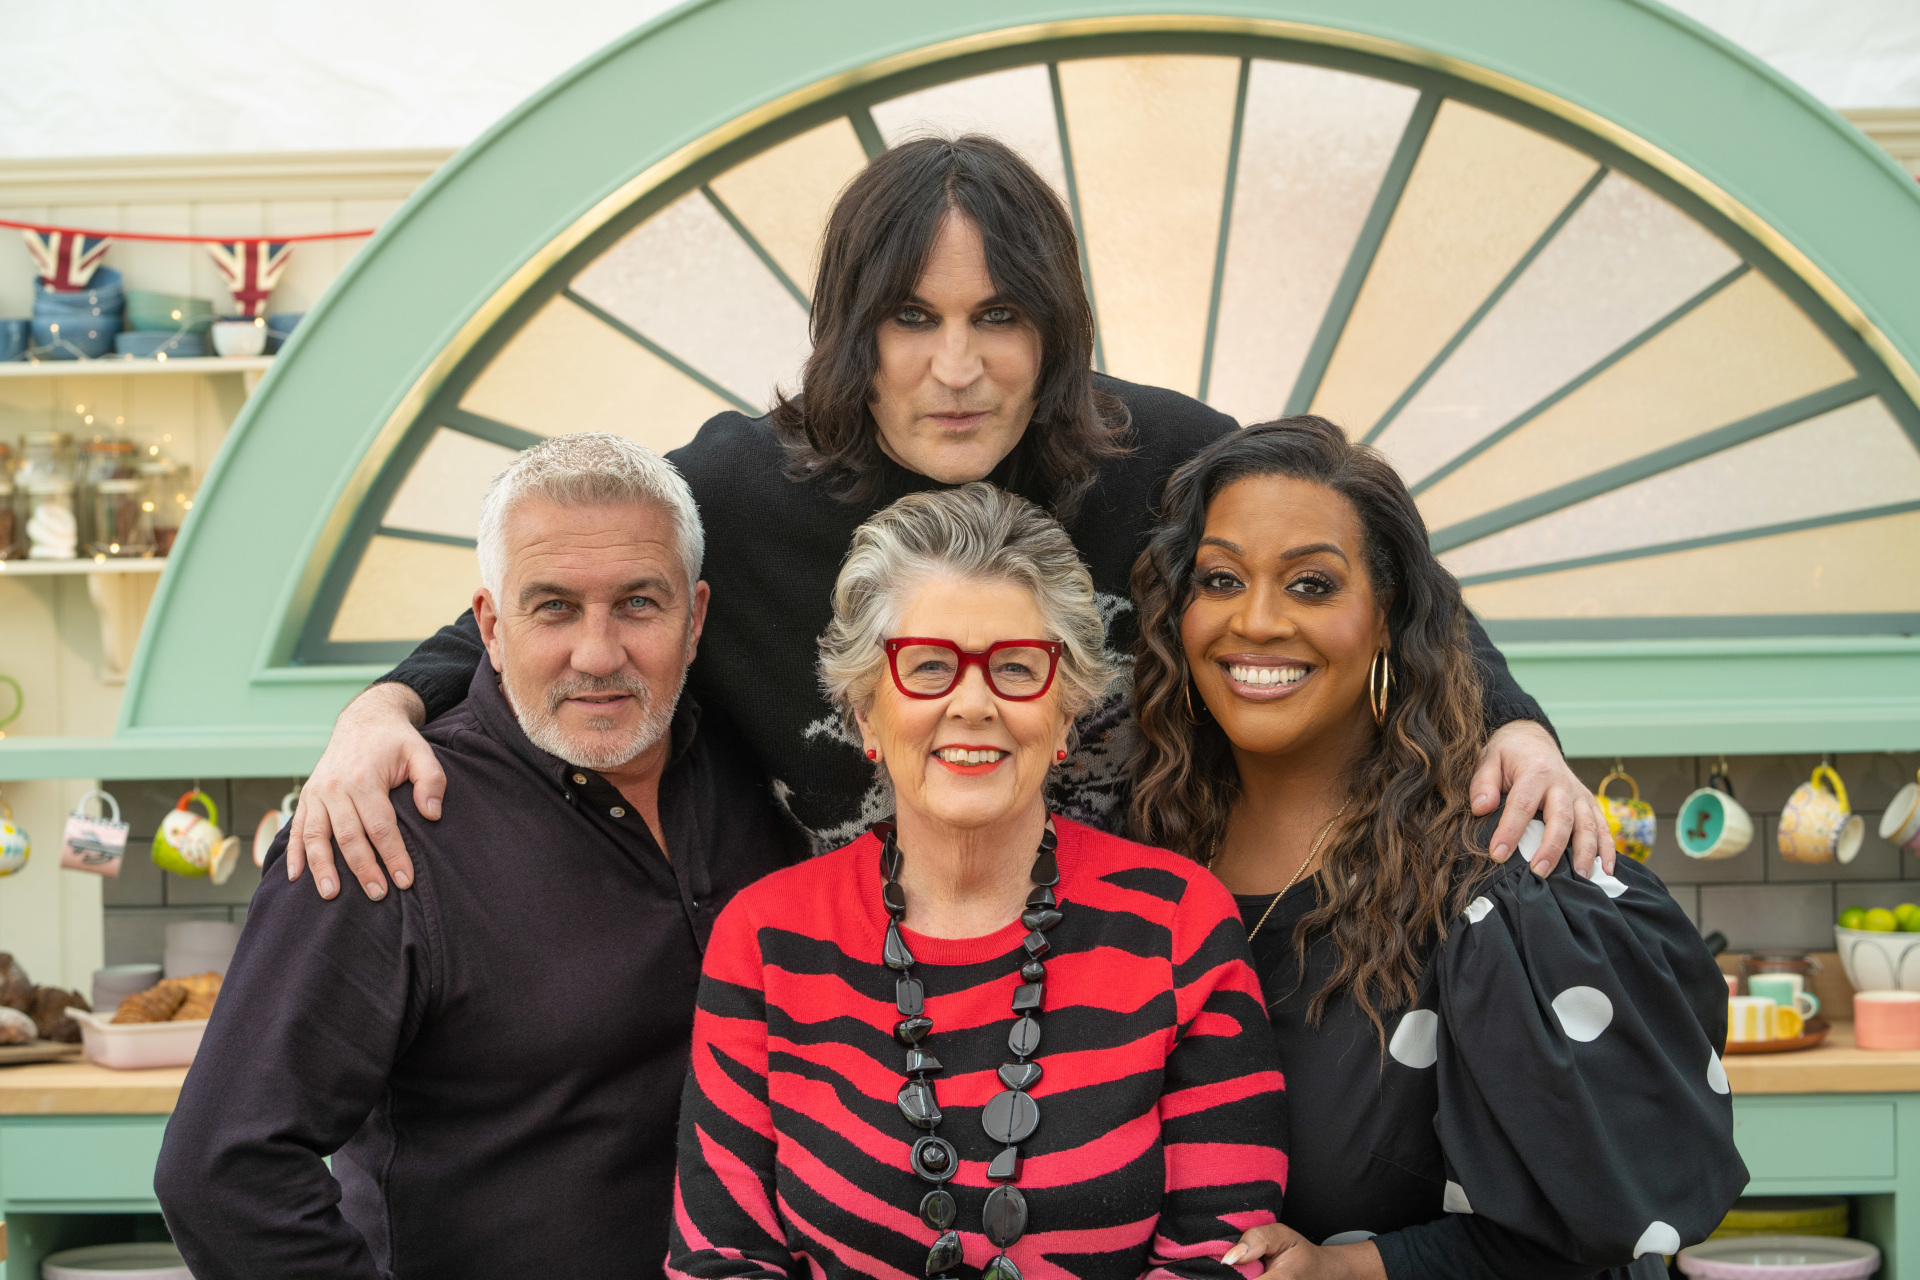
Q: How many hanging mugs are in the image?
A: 8